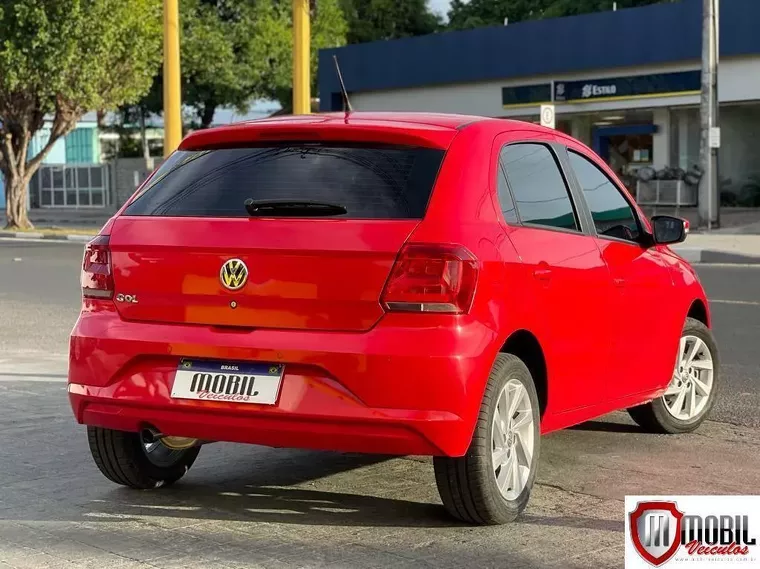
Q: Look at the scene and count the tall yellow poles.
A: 2